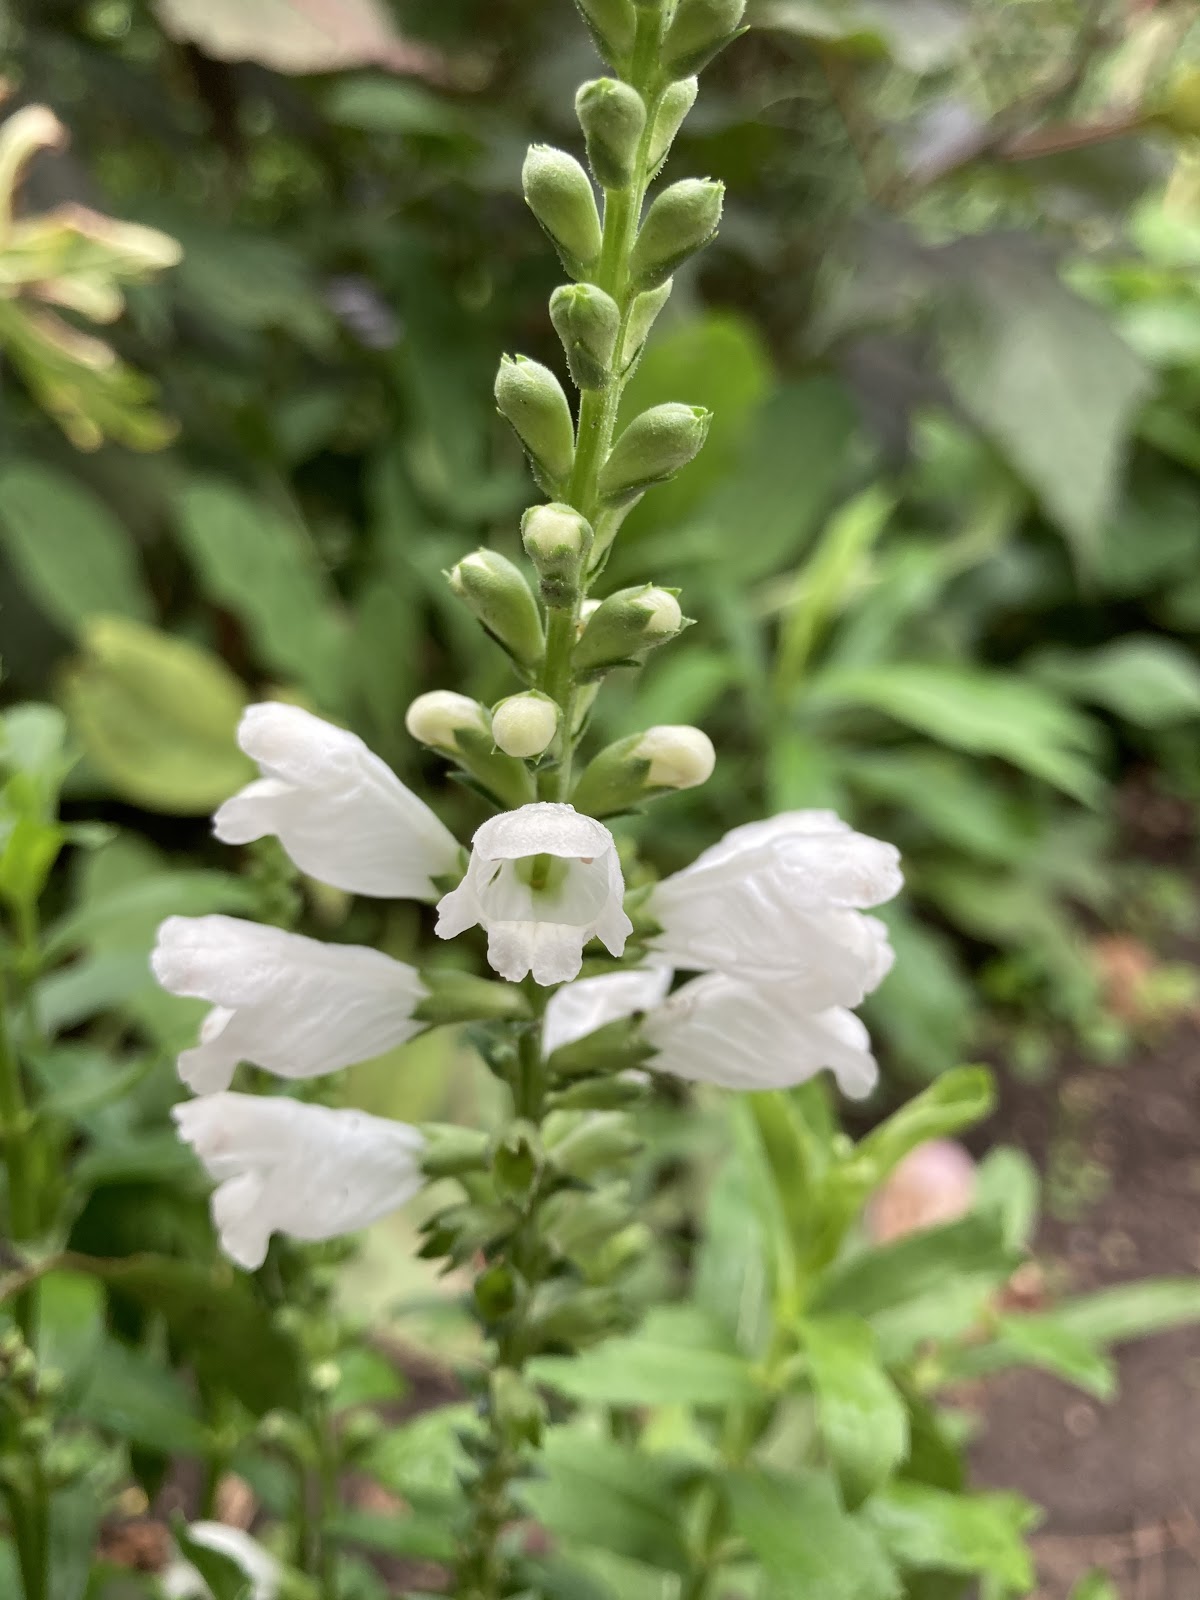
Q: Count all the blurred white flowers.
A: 1